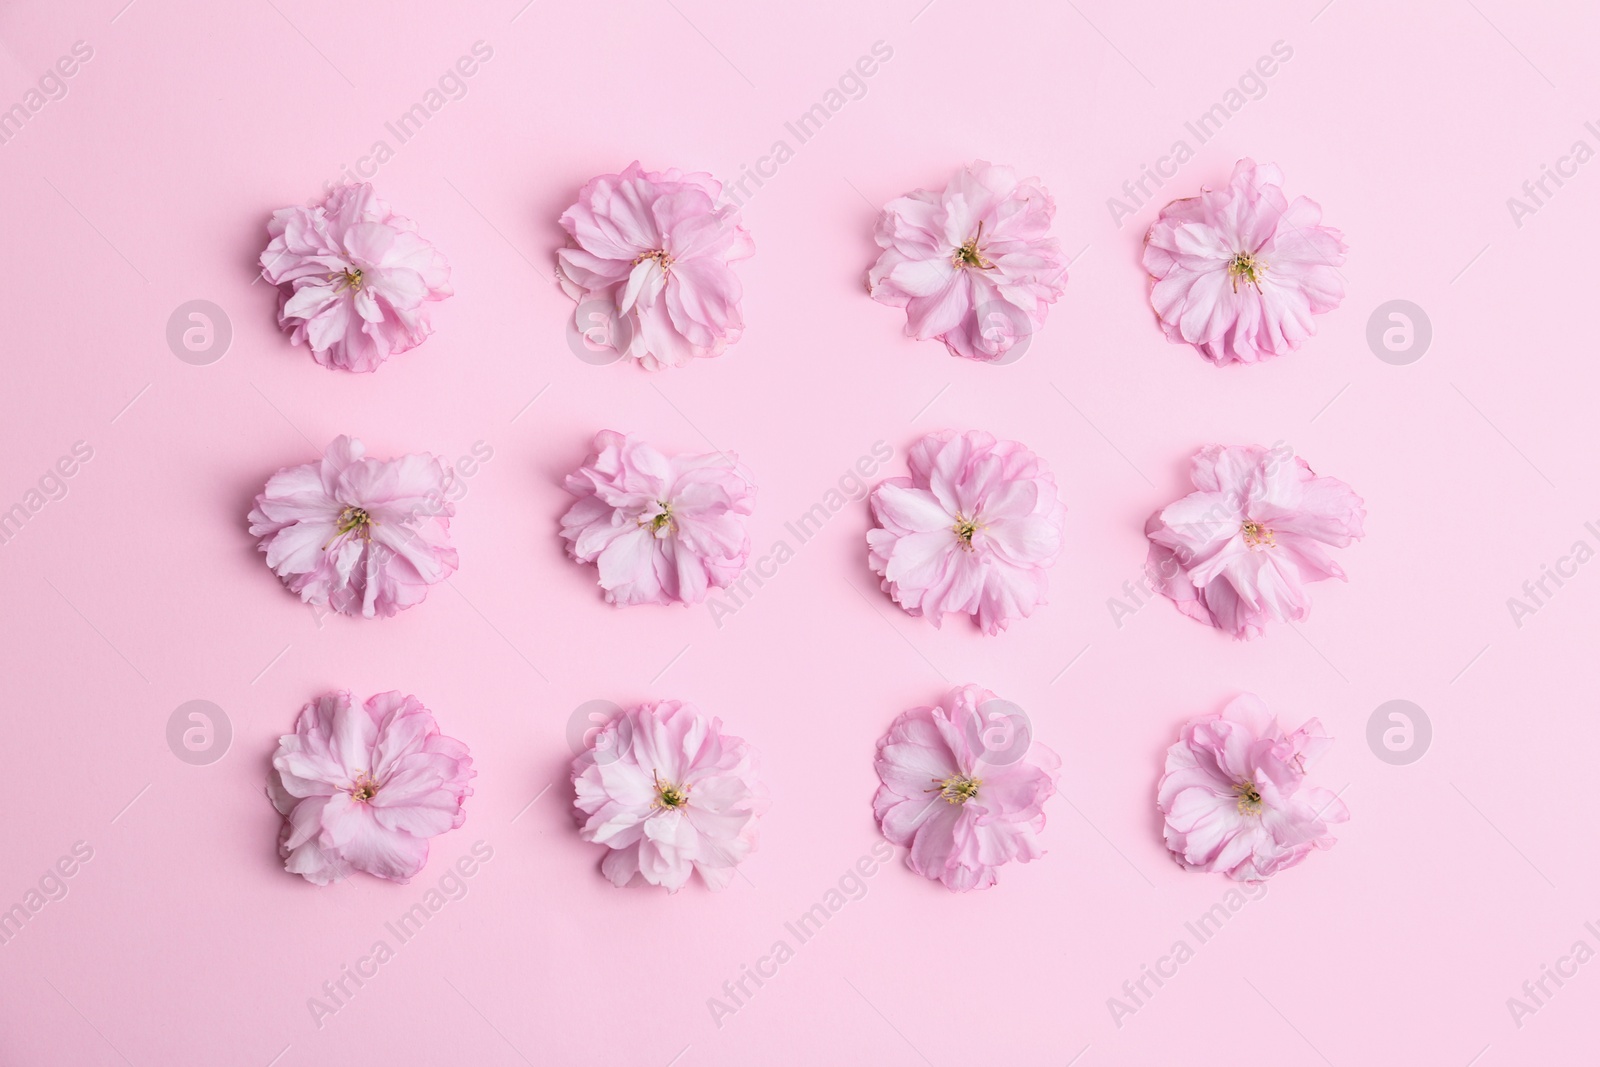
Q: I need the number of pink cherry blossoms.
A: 12